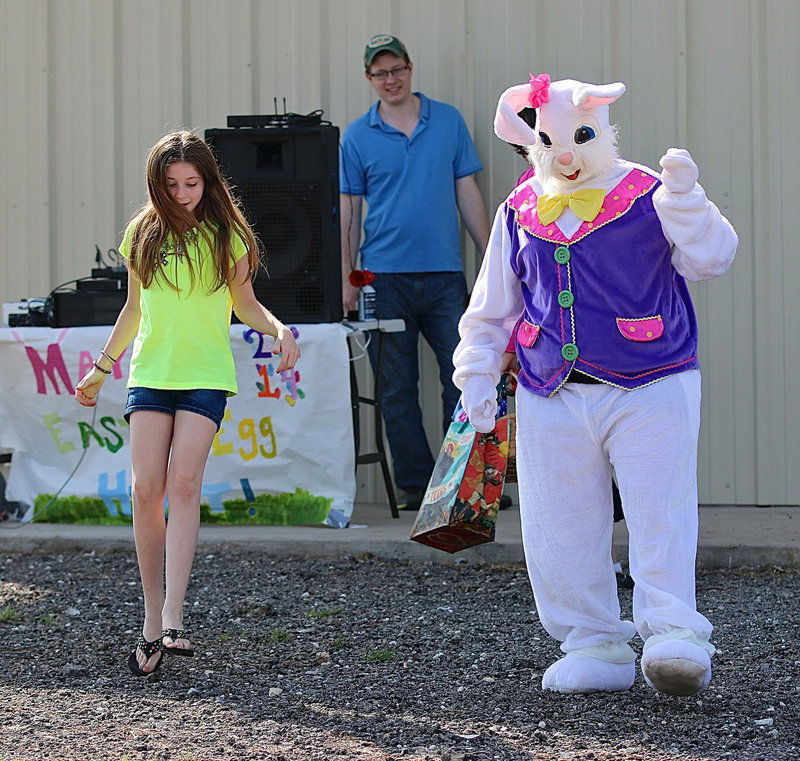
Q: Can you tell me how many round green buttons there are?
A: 3